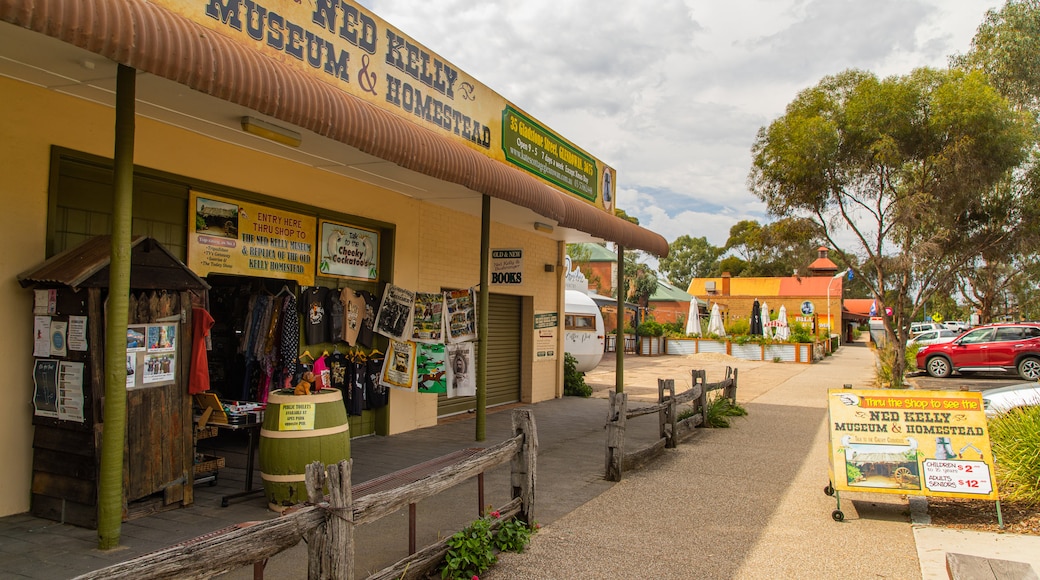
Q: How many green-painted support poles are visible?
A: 3